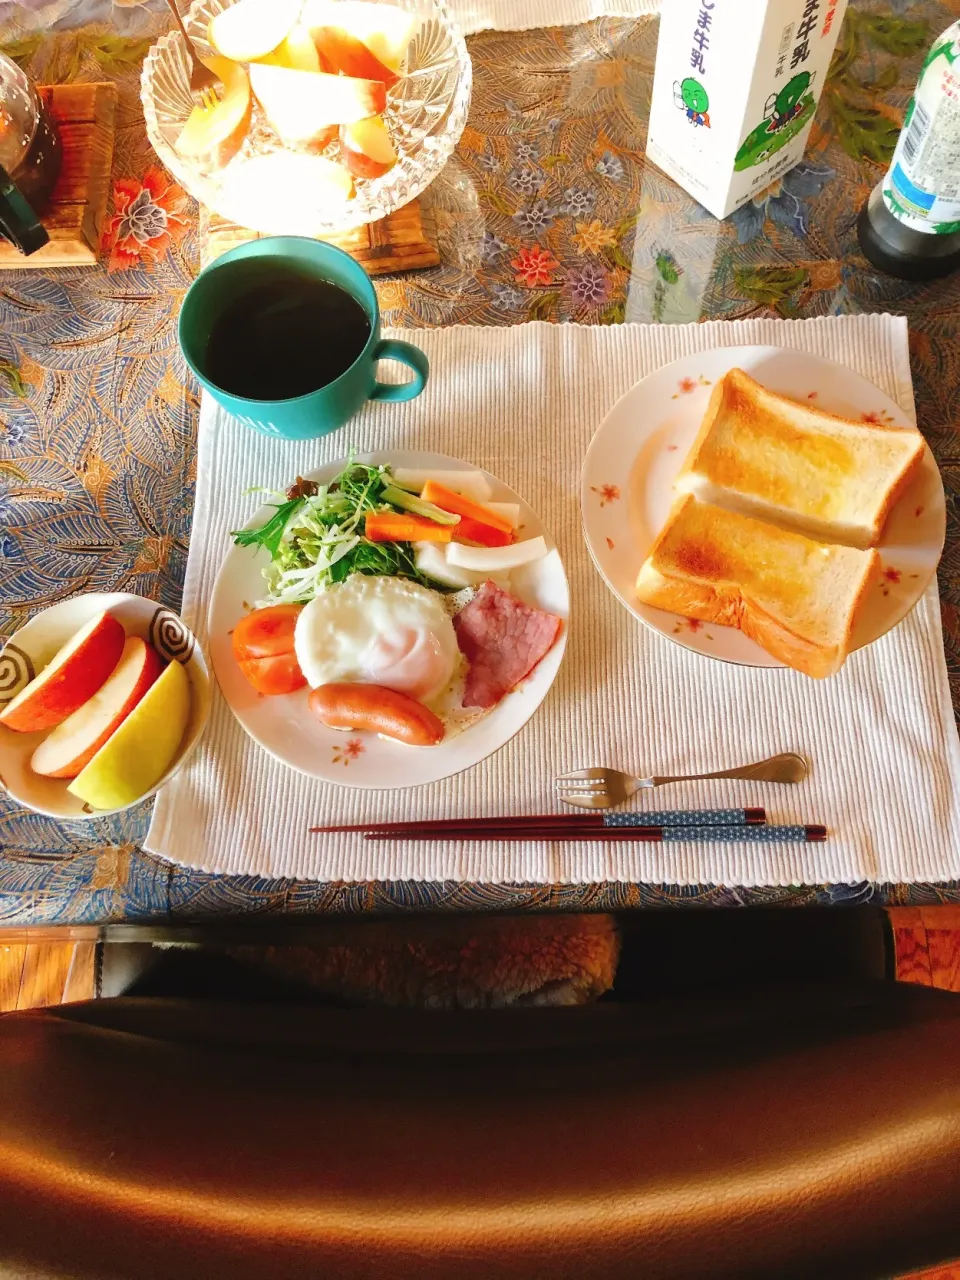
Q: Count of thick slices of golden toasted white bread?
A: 2